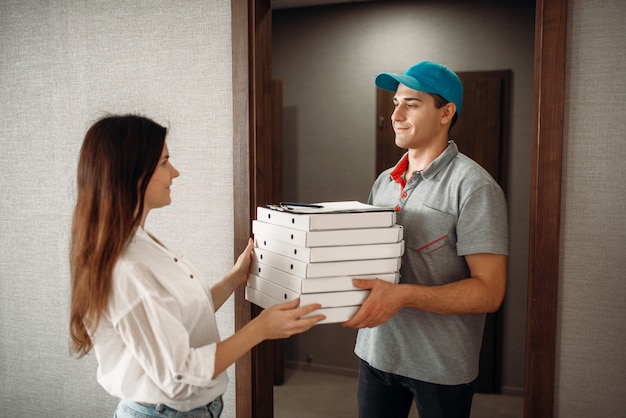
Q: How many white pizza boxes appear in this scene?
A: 7